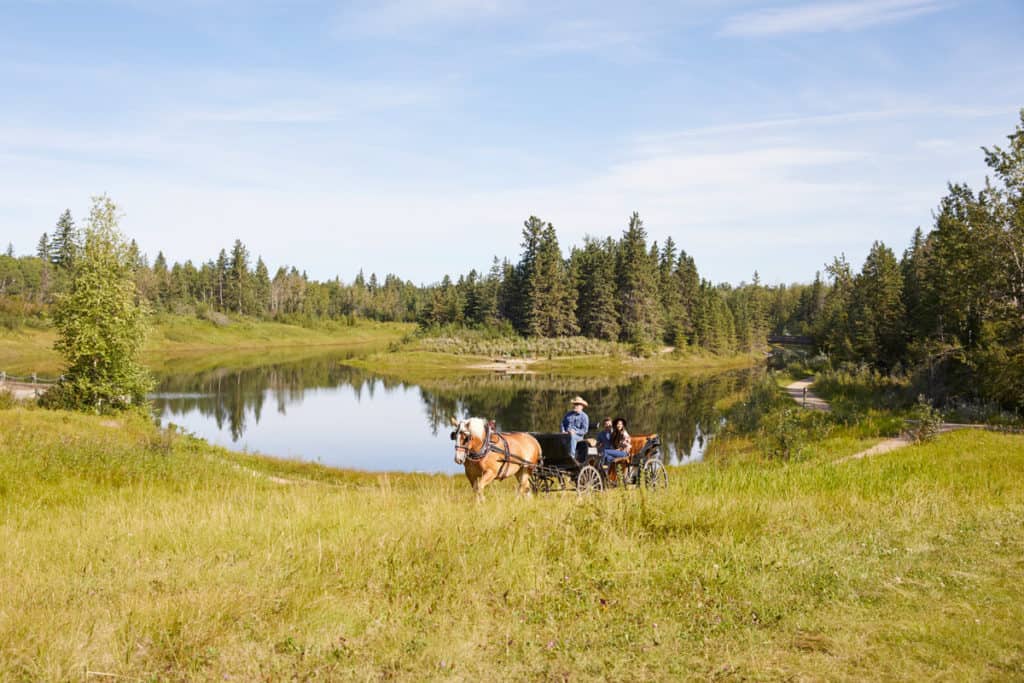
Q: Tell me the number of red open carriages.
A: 0